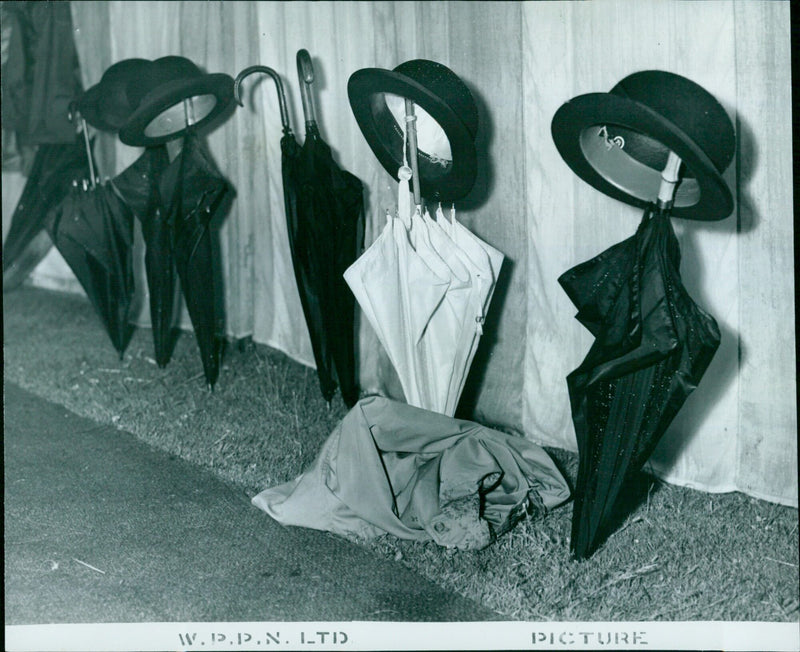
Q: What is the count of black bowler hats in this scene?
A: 4